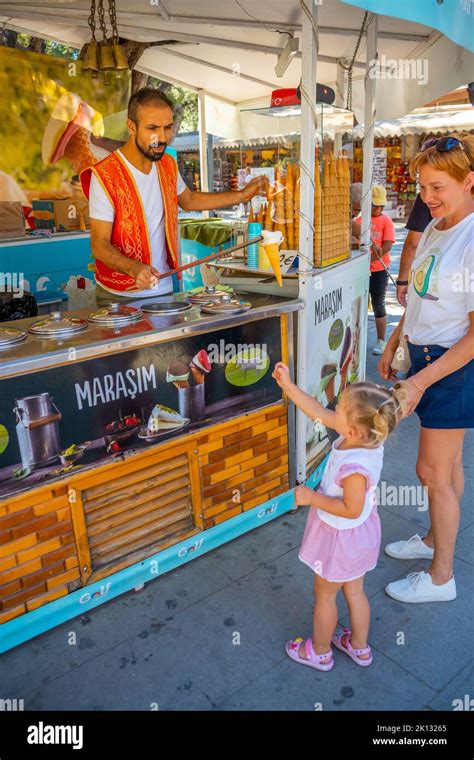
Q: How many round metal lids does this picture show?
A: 5